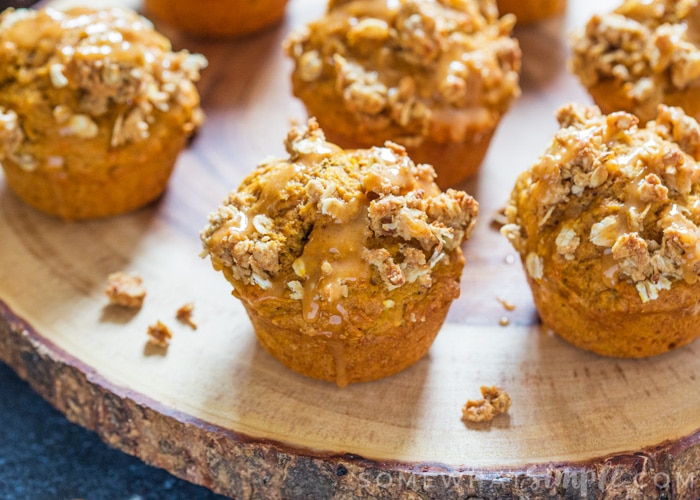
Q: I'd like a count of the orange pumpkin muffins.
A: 7